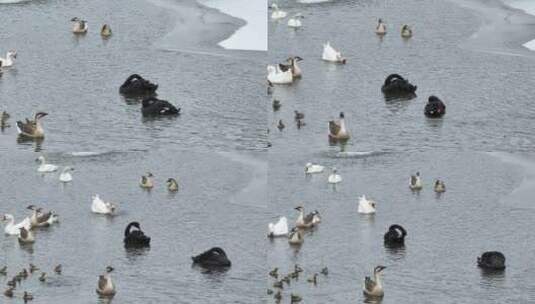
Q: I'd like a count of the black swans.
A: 8